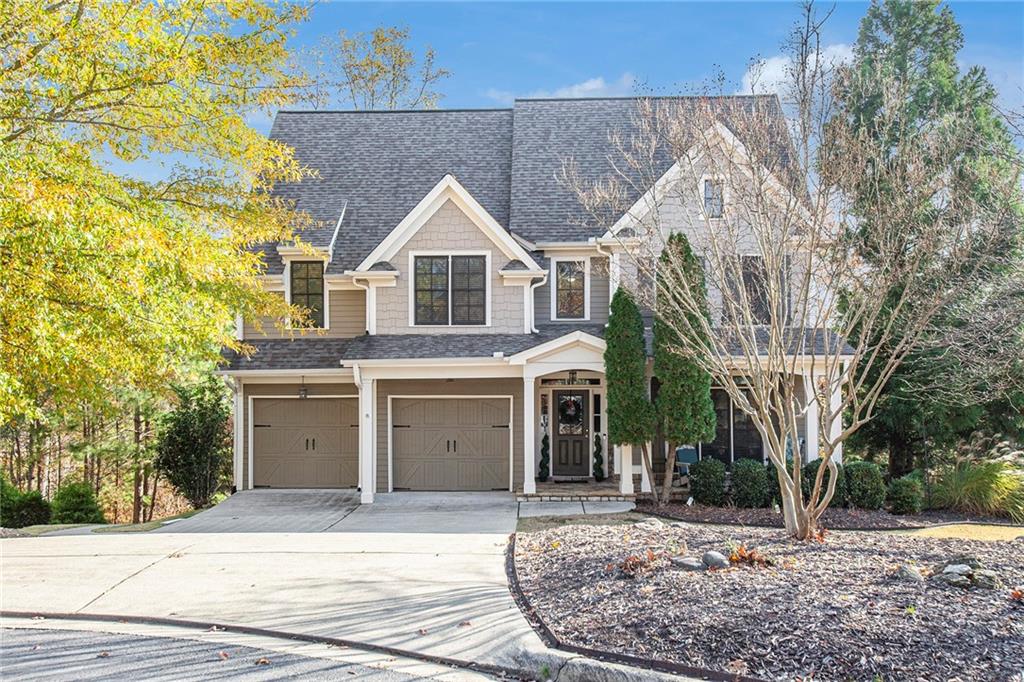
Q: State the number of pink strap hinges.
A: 0